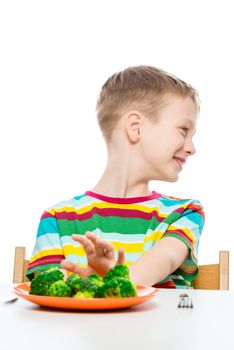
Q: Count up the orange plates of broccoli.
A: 1